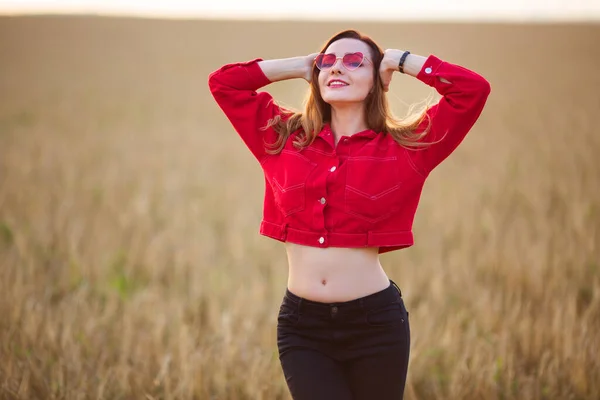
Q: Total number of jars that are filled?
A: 0